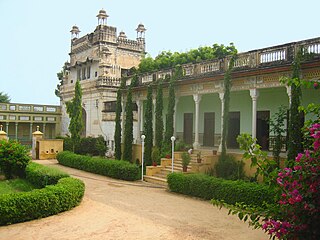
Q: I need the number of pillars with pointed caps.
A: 2